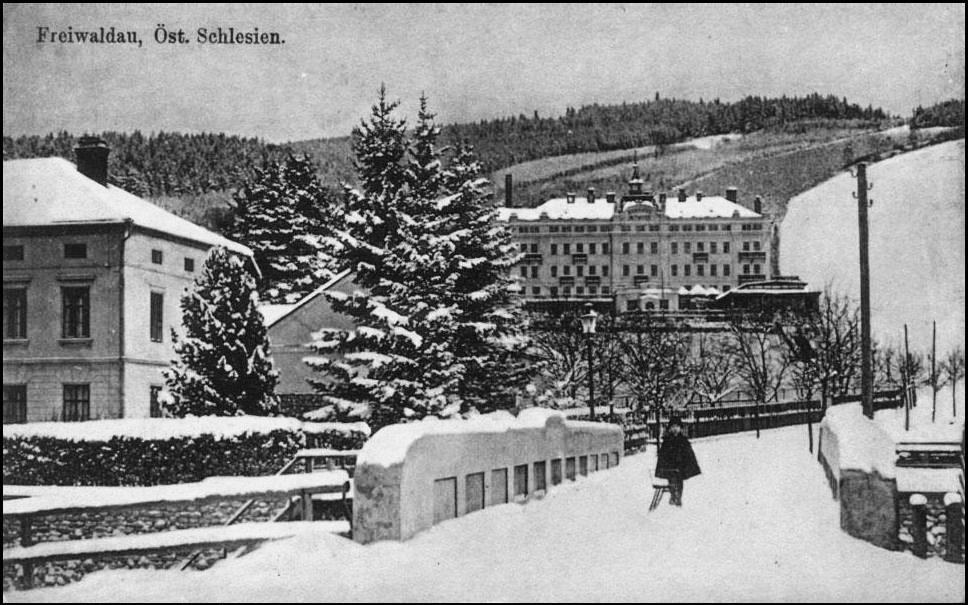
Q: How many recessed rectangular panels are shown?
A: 11